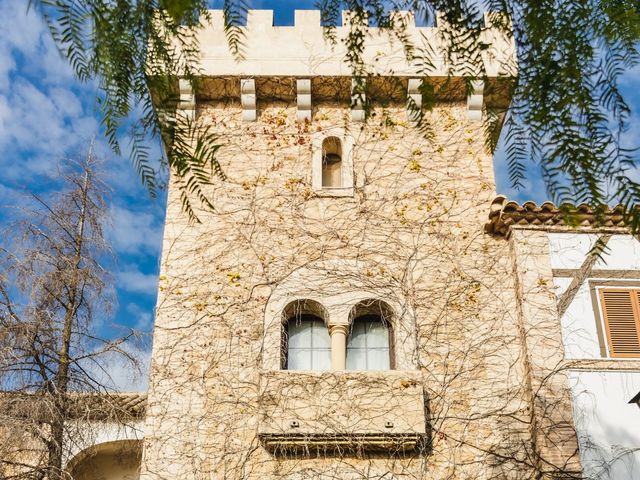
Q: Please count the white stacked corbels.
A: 6